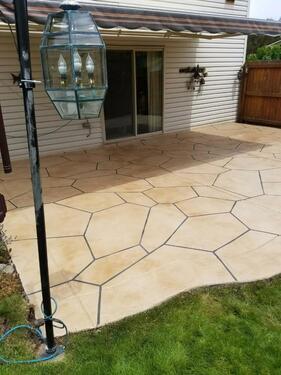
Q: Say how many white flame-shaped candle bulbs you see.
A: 3